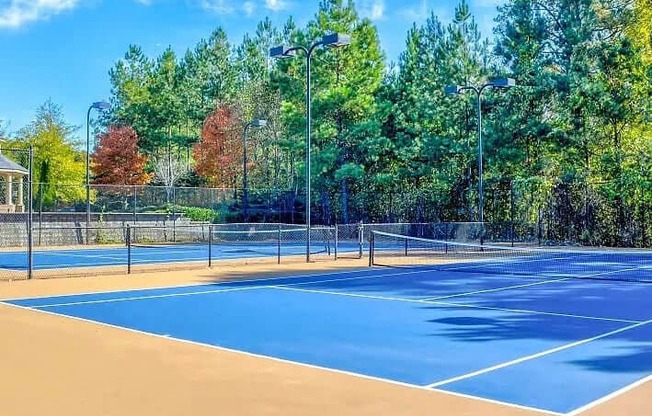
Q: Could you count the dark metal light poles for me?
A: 4